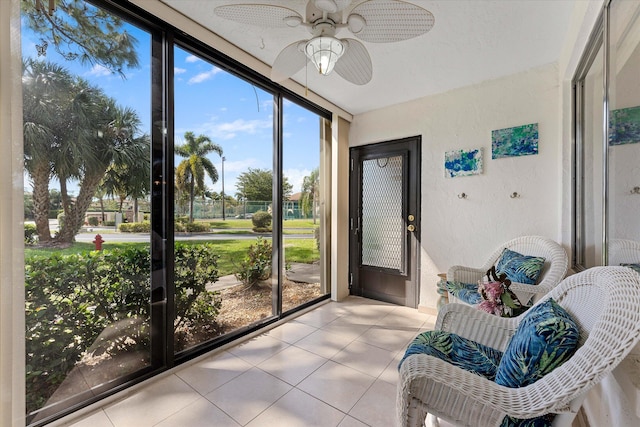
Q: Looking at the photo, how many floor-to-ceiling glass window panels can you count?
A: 3